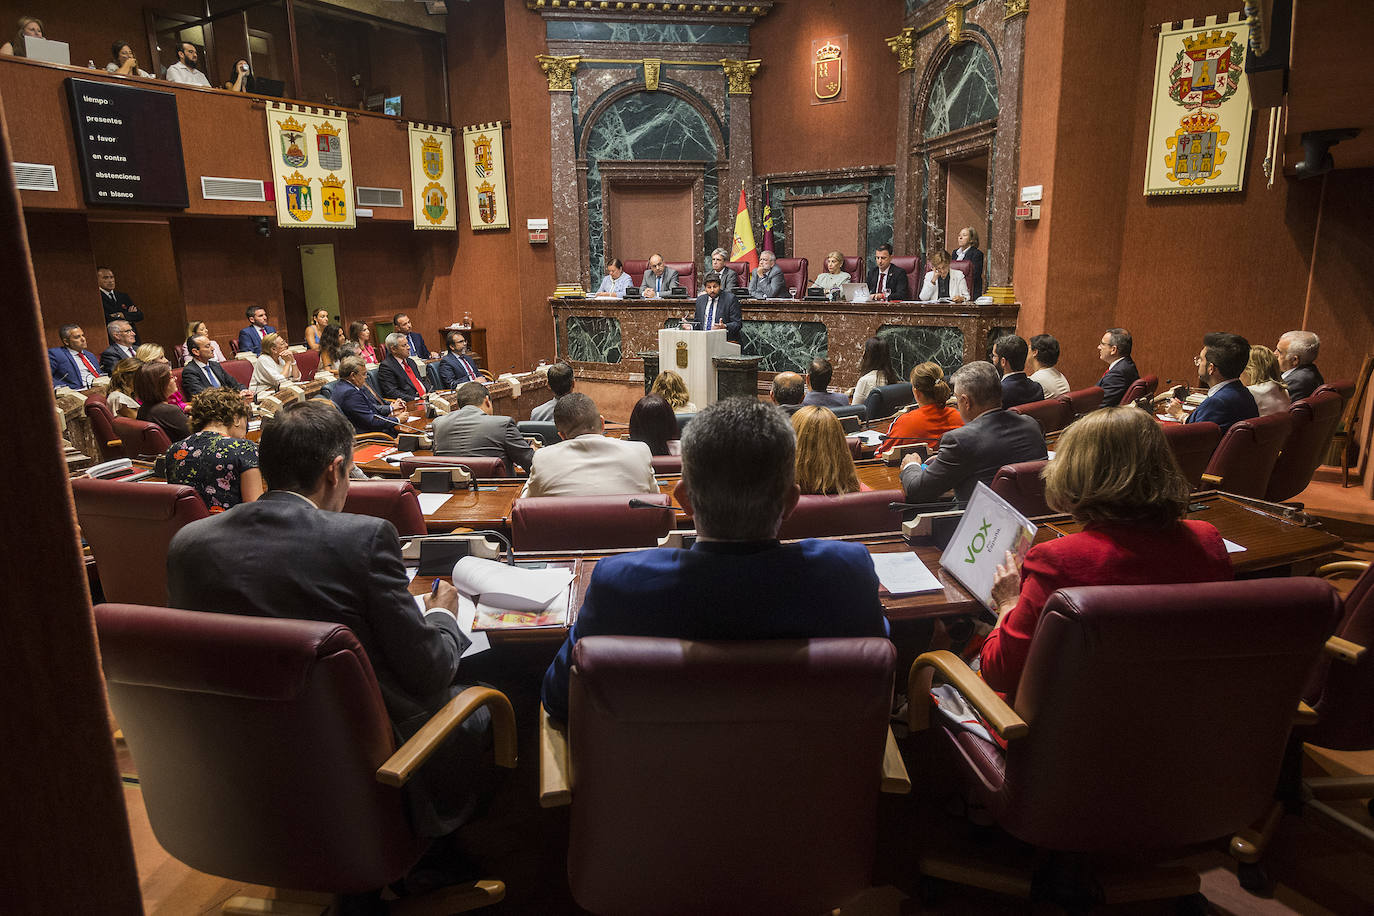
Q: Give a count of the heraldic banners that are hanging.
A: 4